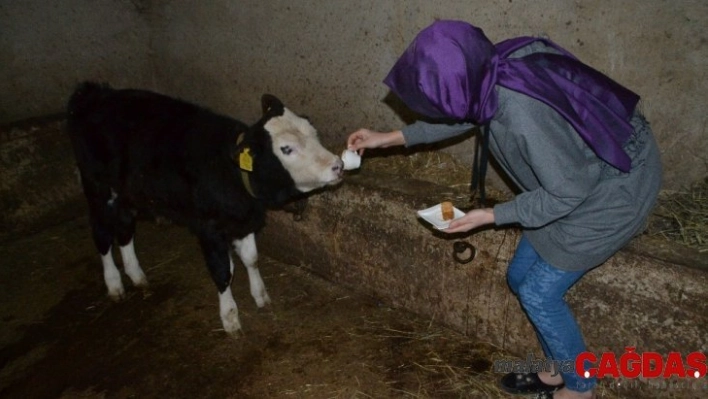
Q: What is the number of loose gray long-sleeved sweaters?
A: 1